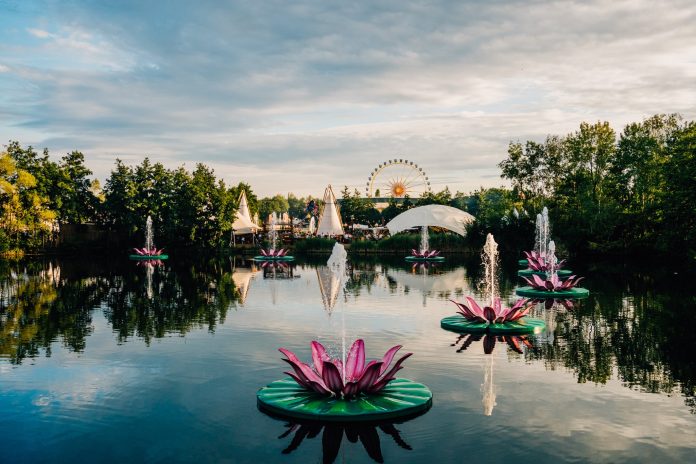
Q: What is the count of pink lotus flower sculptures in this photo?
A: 8